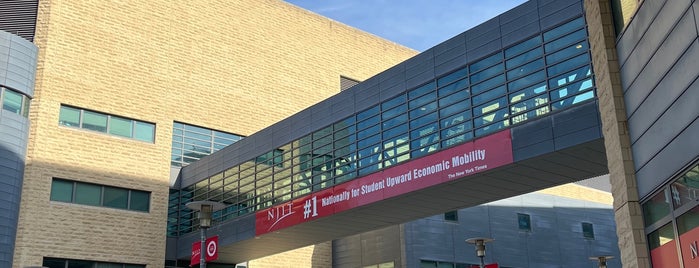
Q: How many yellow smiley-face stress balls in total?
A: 0